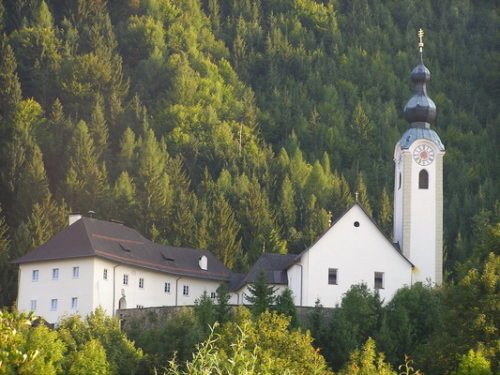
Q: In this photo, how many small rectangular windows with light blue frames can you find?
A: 6